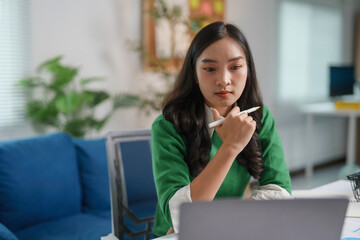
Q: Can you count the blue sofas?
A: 1